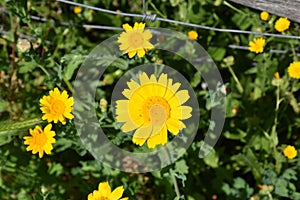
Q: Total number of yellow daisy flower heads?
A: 12